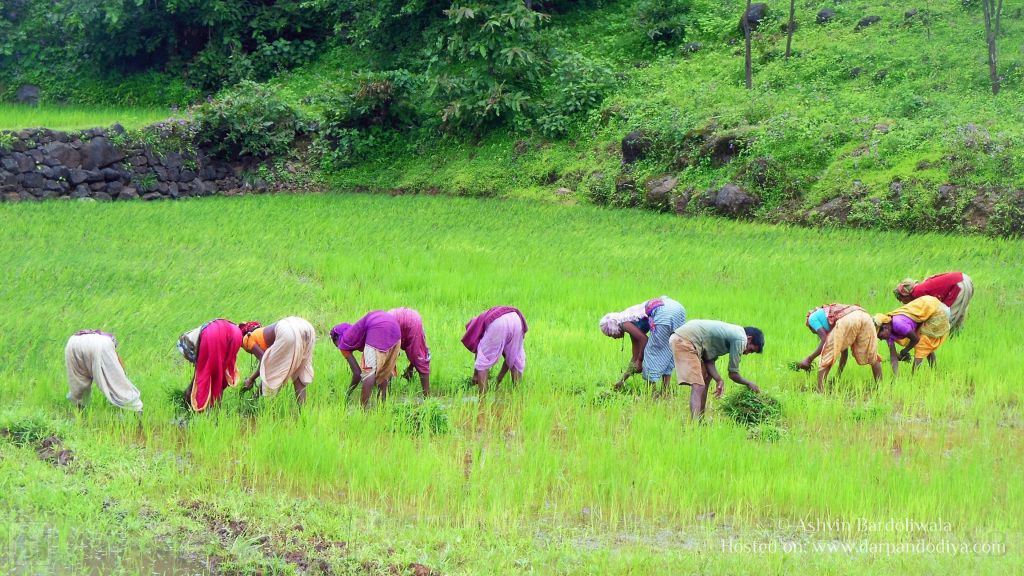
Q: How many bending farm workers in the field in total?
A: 11